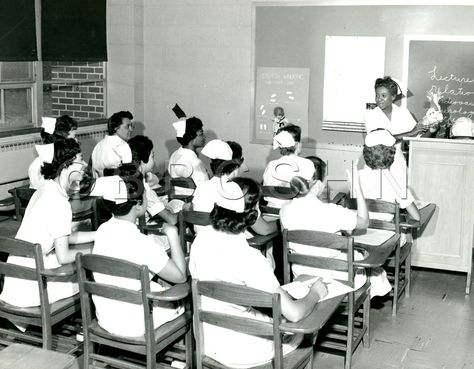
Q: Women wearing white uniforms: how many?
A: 12